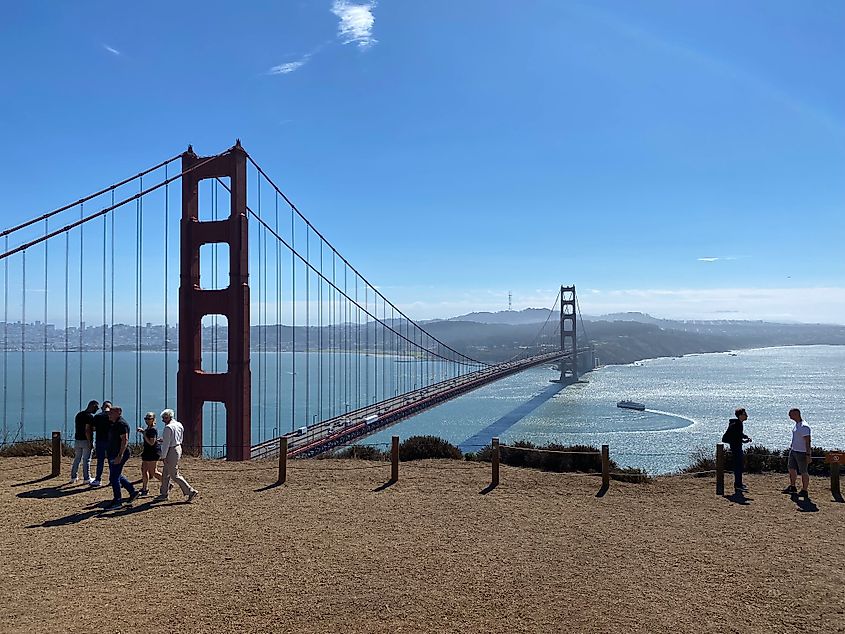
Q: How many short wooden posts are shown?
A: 7